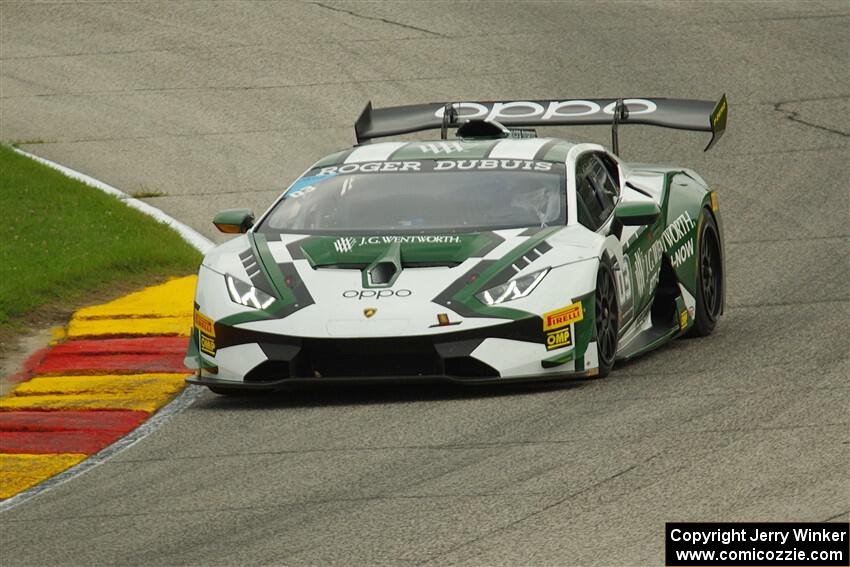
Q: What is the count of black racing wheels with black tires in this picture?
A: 2